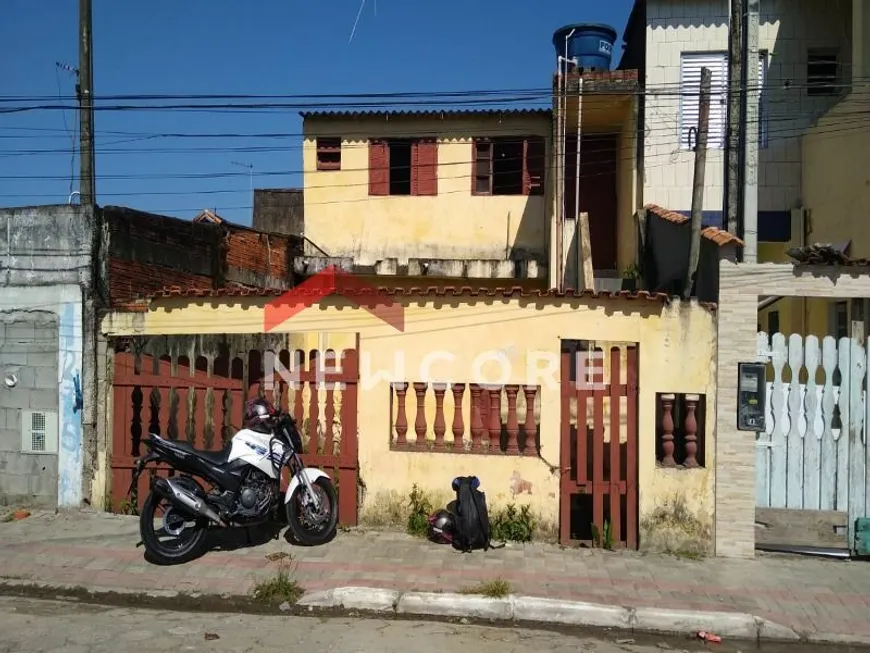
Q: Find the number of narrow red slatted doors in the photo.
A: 1